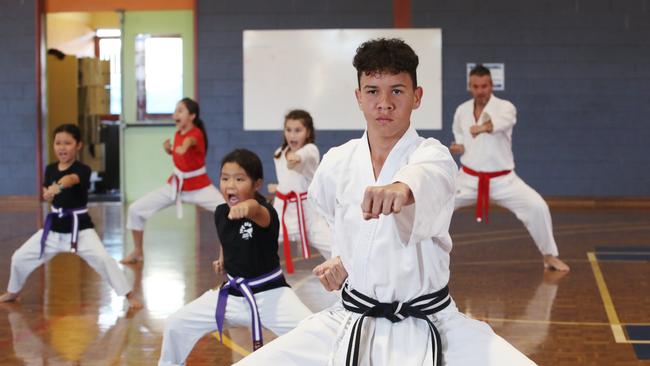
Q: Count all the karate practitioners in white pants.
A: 6